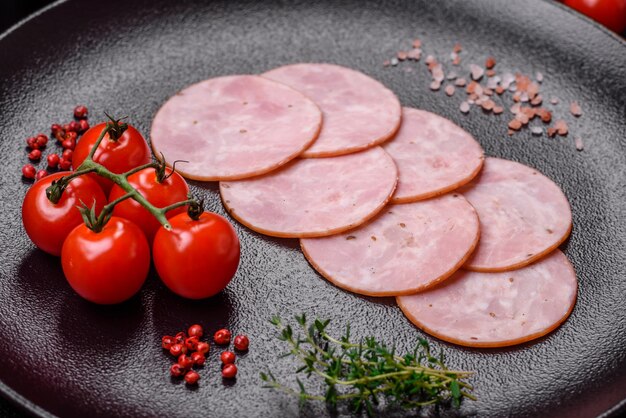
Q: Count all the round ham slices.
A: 7